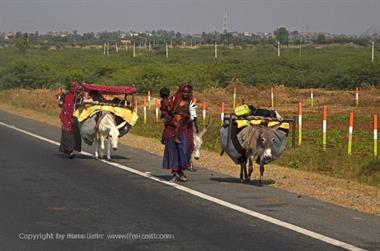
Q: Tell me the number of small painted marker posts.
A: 15